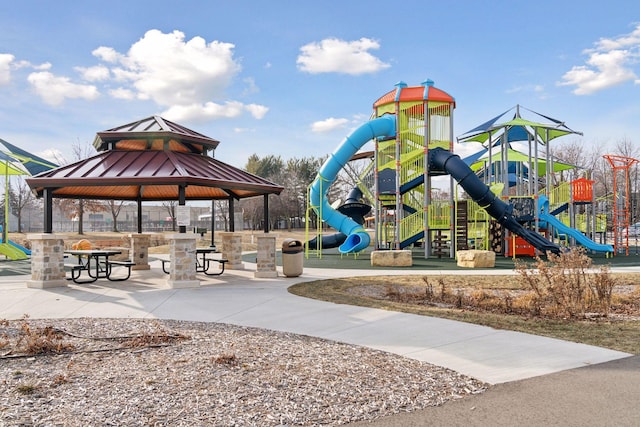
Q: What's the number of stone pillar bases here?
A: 5